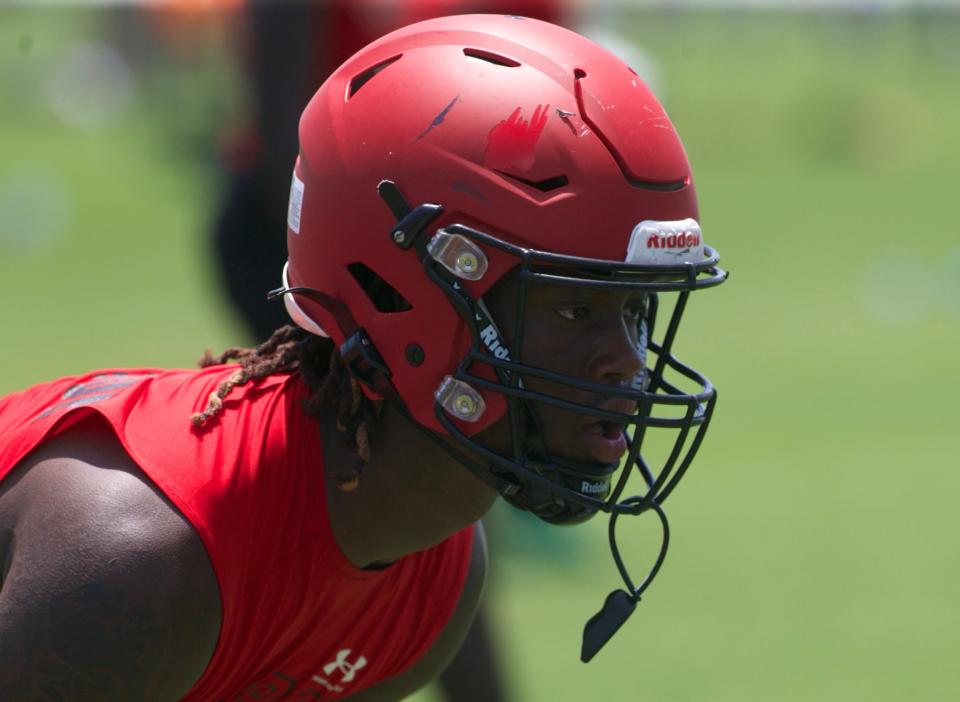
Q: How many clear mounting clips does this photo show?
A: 2